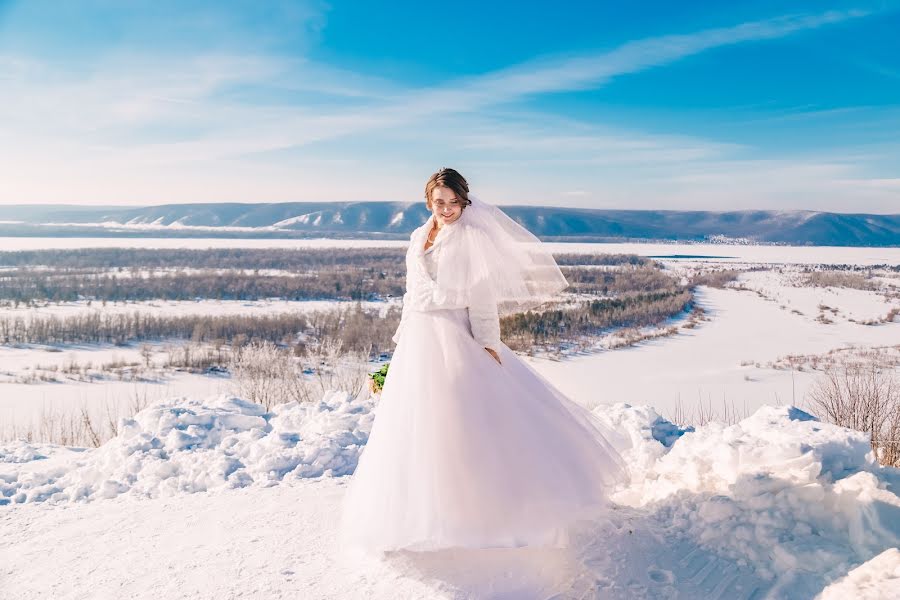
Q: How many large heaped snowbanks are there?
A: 2